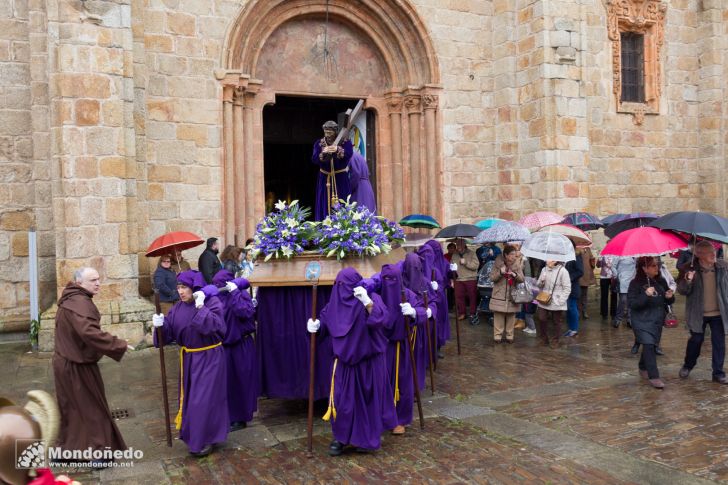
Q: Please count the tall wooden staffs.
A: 6